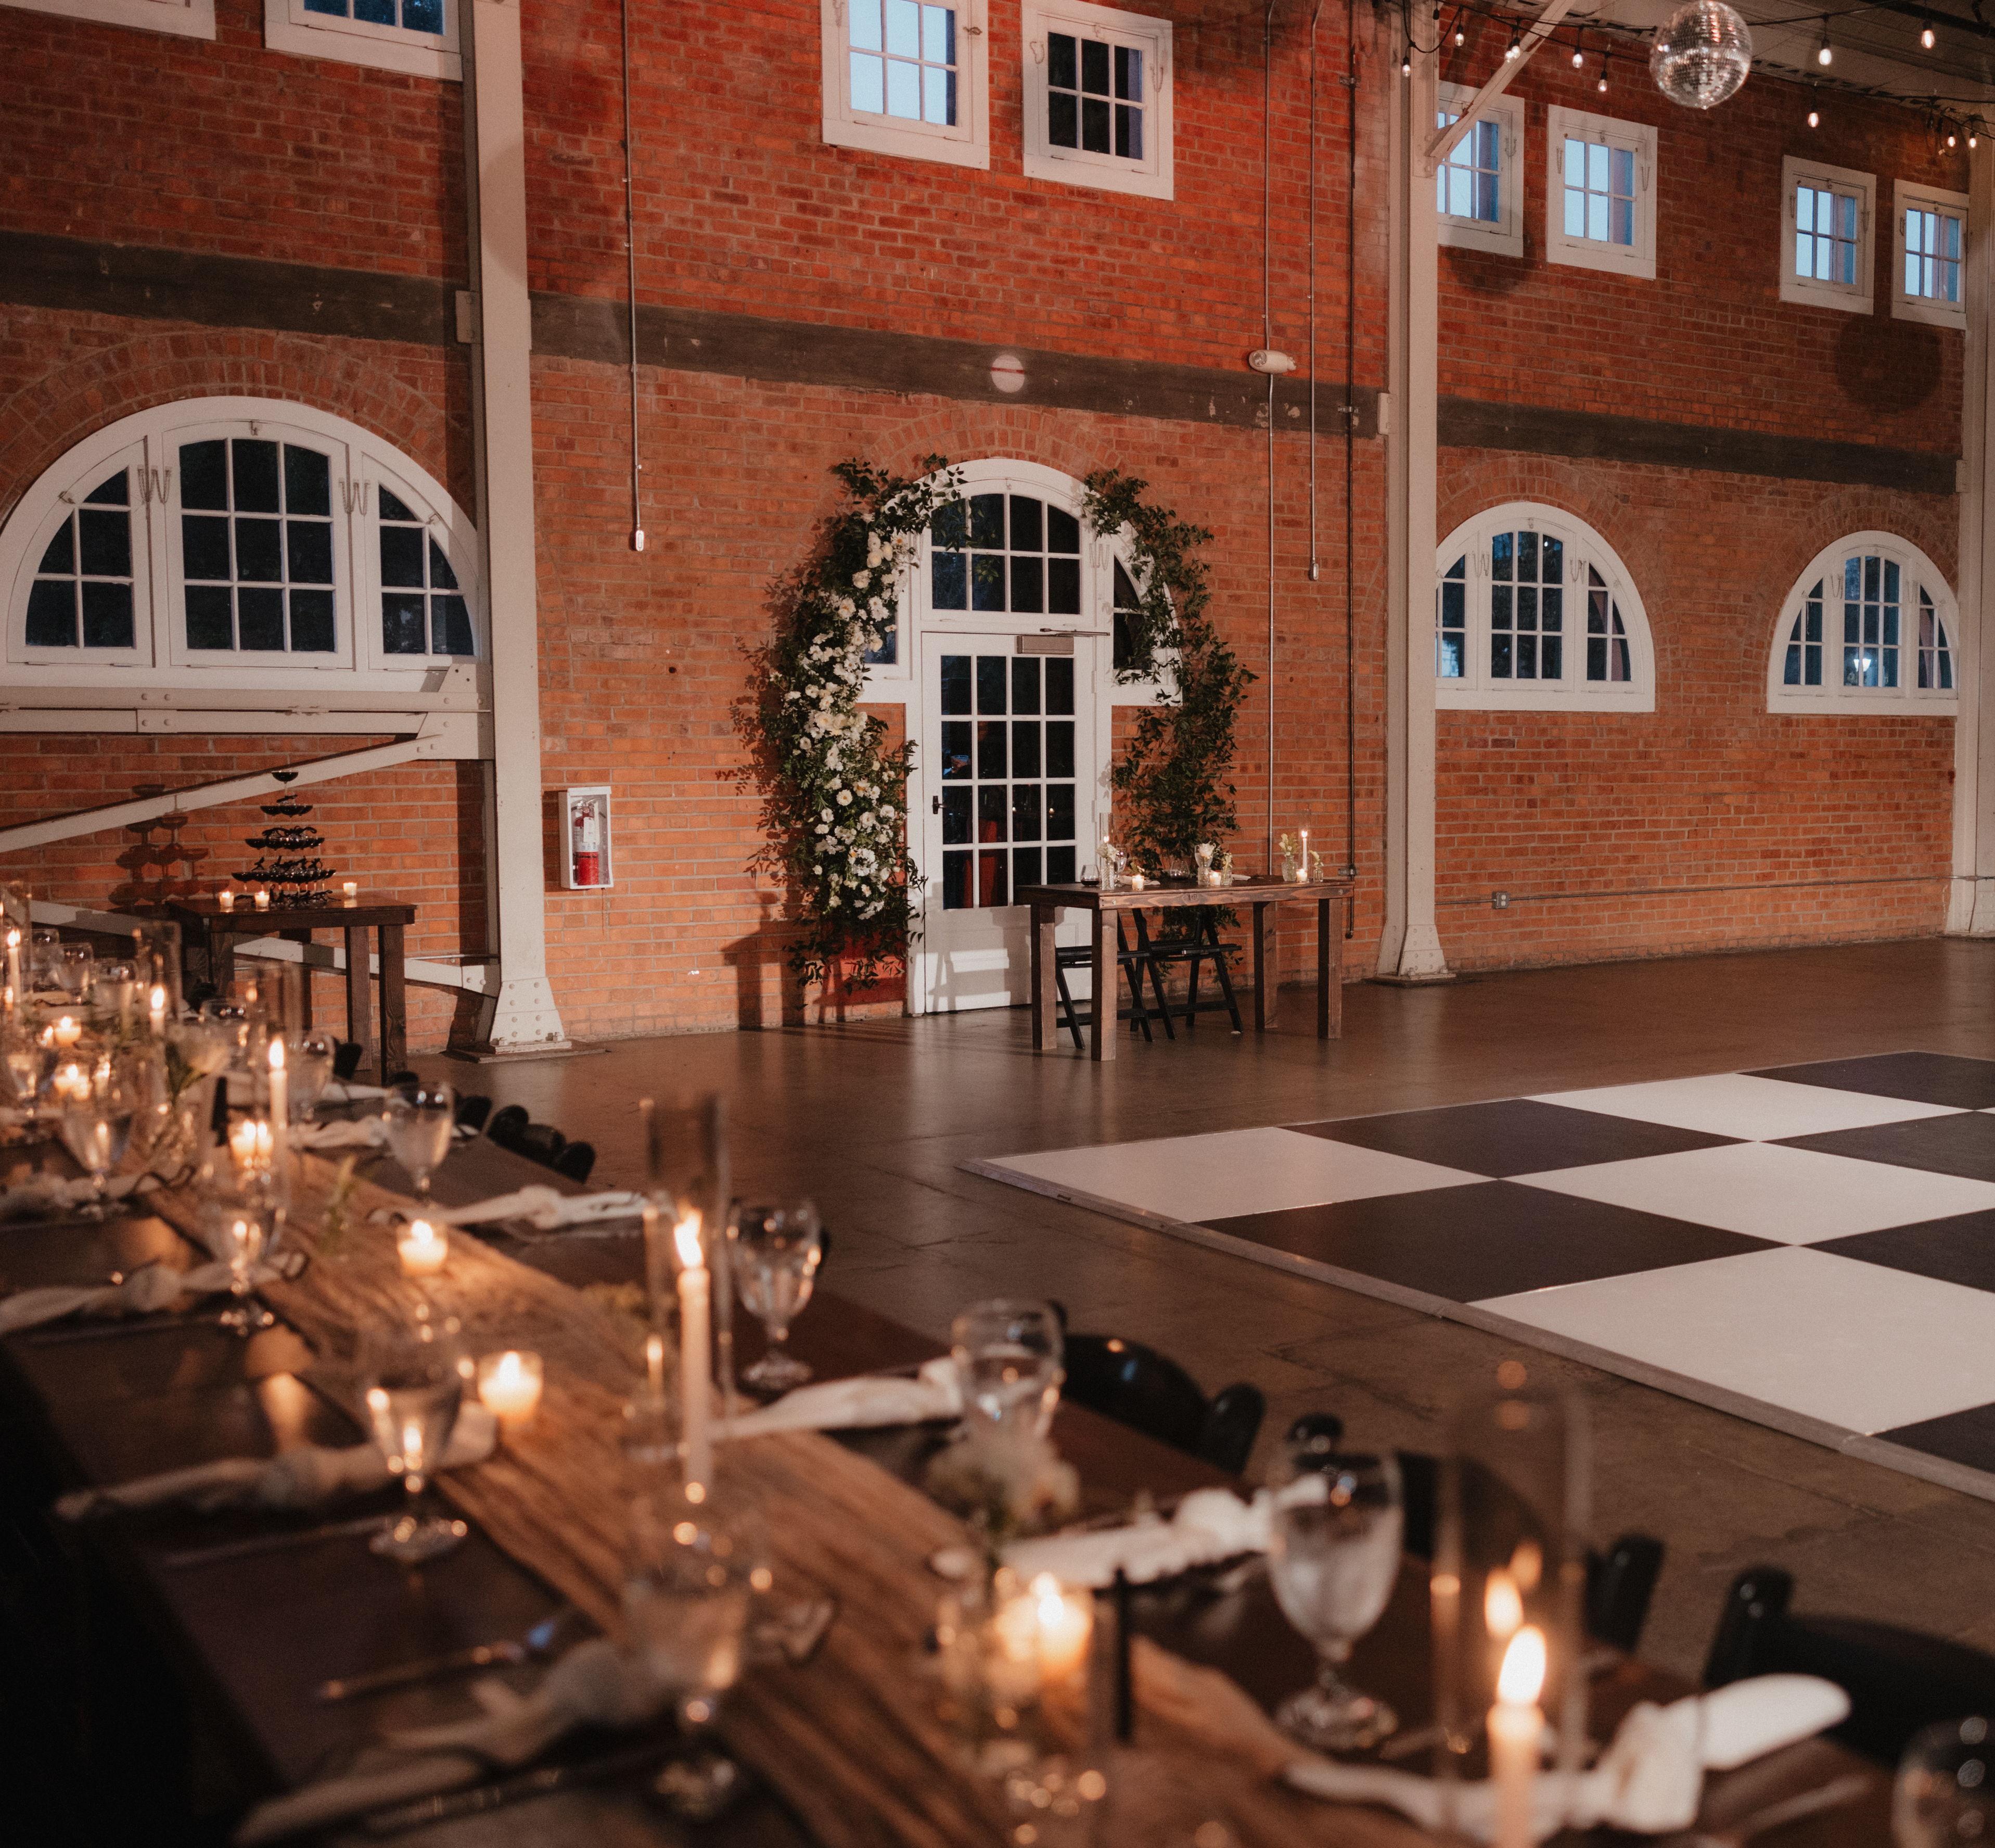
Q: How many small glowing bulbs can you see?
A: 11